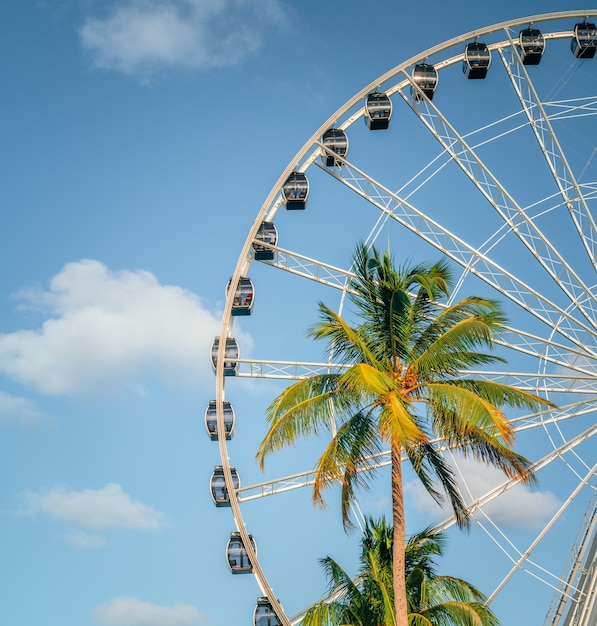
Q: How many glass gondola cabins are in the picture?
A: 14